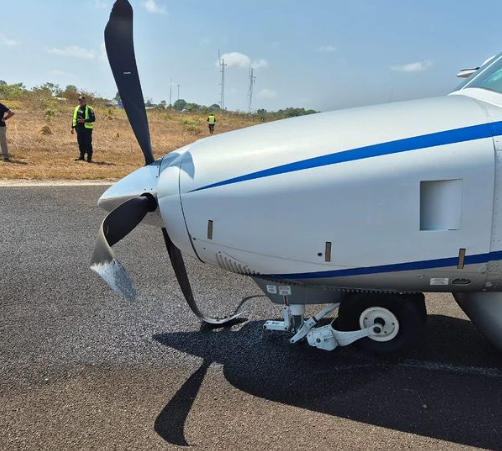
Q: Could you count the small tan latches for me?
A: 3